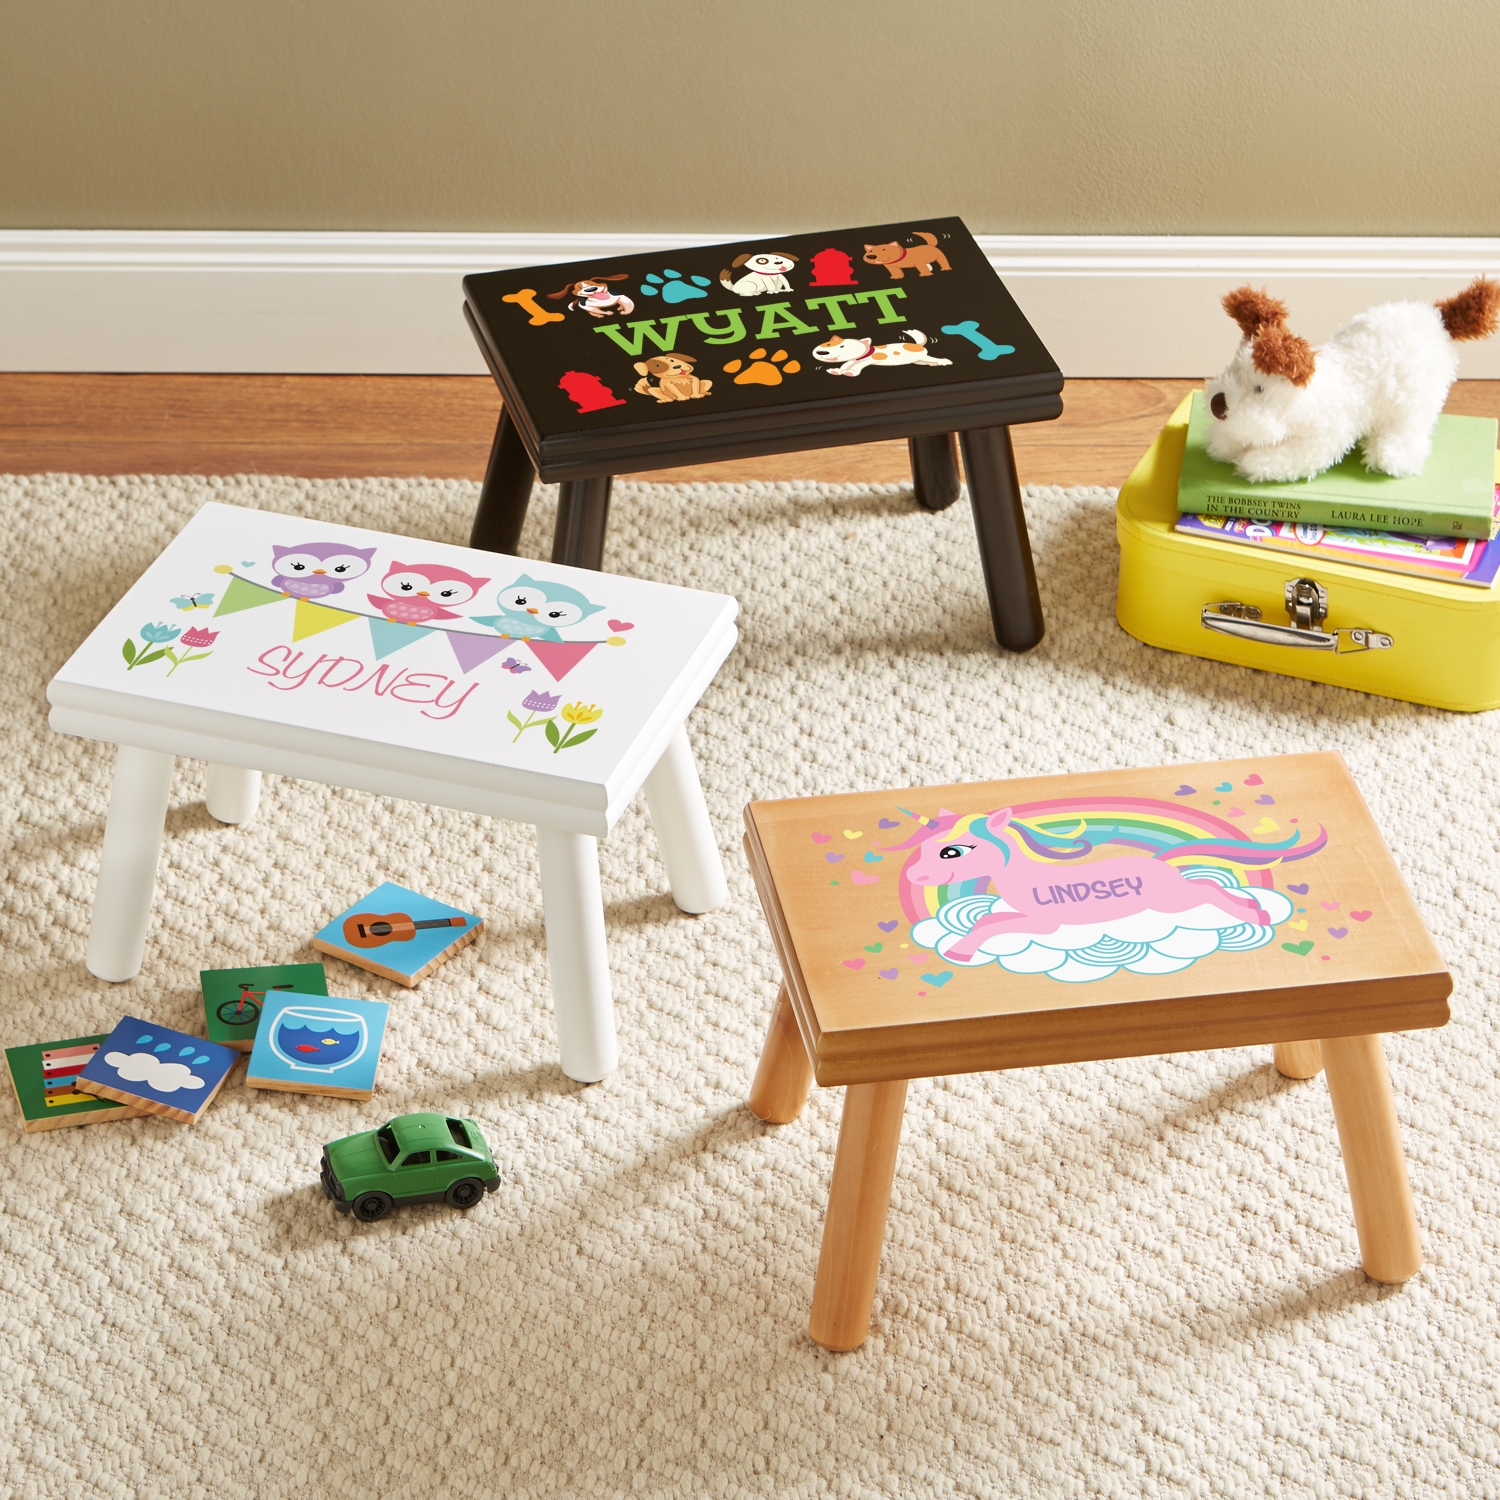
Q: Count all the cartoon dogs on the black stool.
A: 5